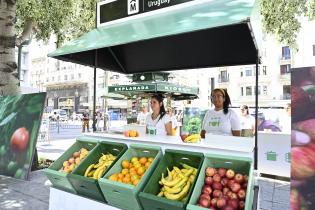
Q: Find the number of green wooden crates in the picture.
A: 5